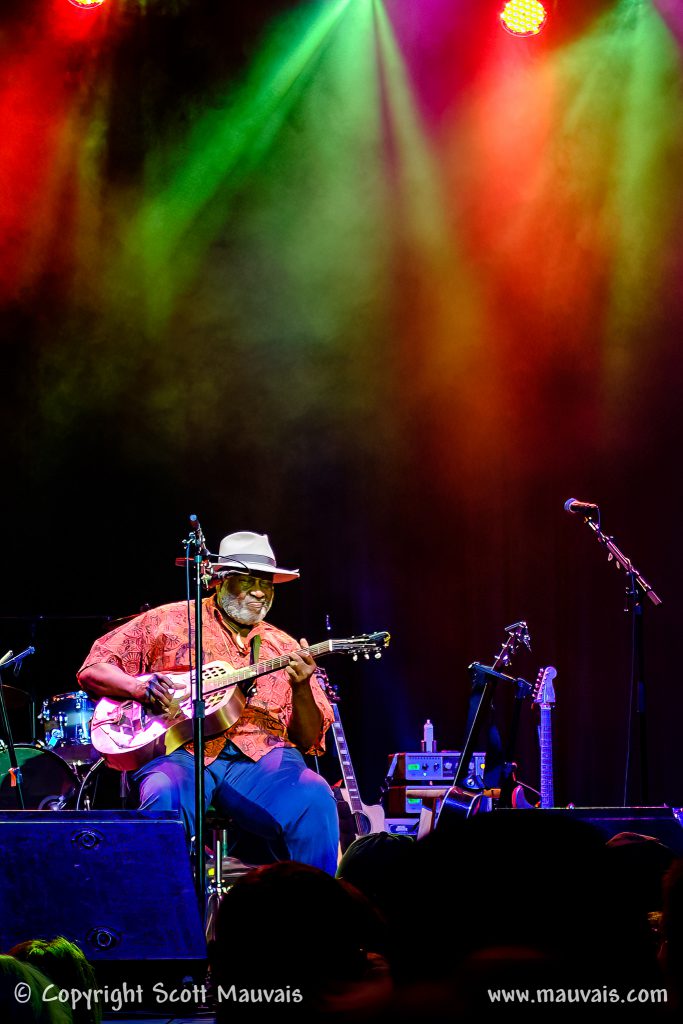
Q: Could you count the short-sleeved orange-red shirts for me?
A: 1